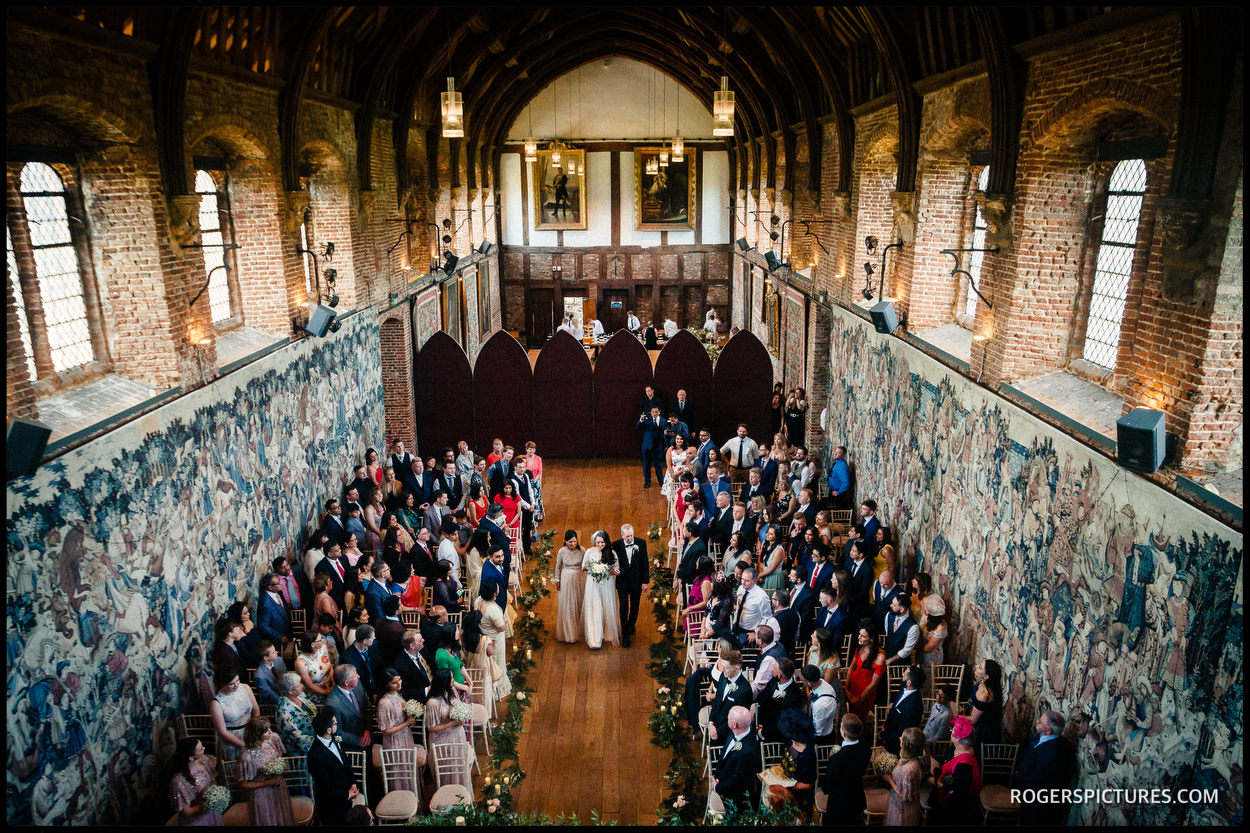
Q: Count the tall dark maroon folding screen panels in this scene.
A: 6